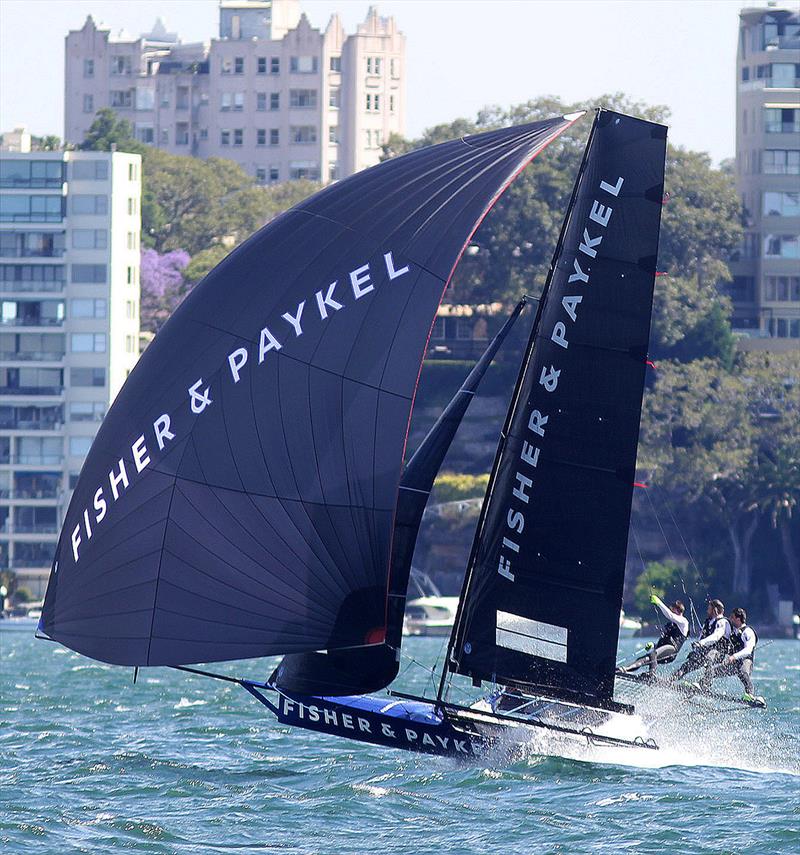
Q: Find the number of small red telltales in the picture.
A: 4